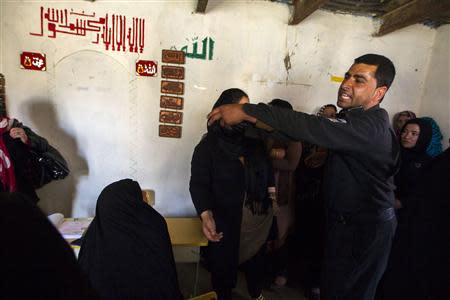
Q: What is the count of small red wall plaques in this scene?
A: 2